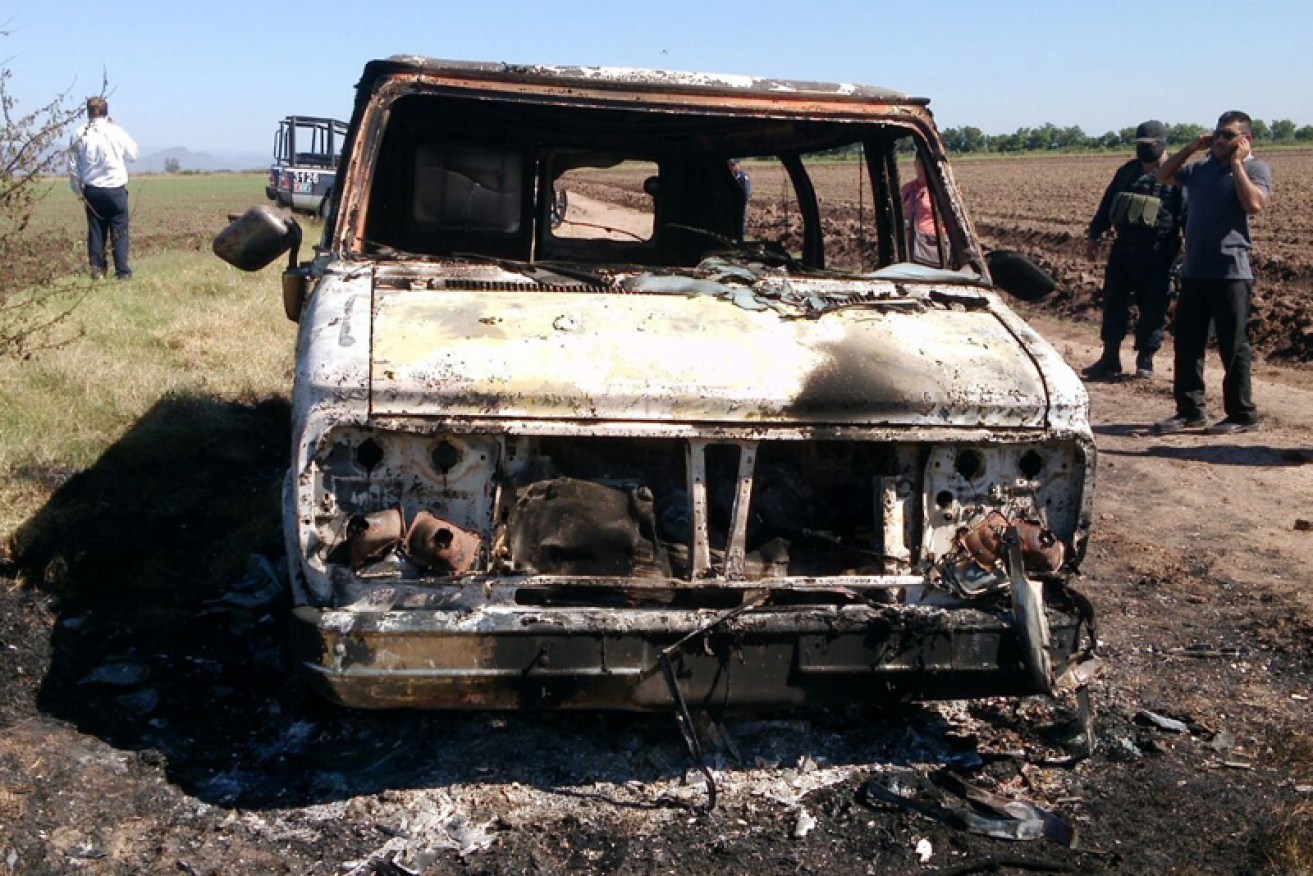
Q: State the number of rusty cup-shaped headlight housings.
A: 4